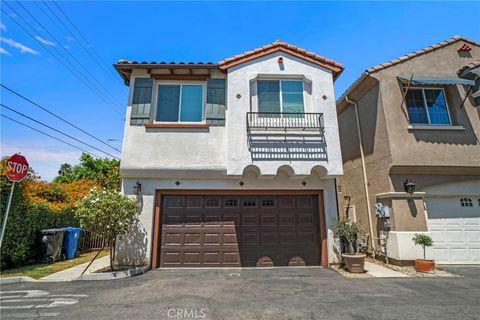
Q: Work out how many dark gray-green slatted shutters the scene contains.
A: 2